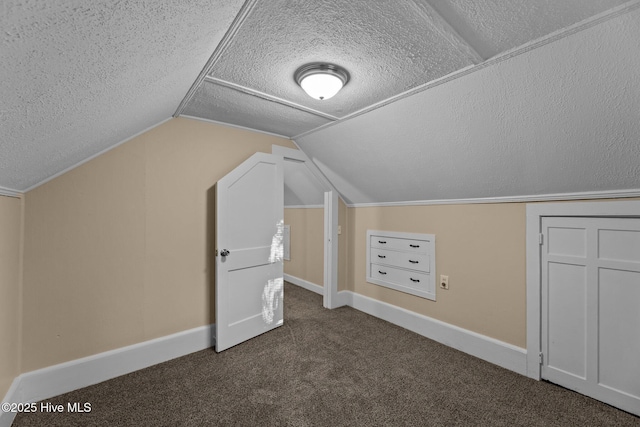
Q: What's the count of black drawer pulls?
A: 6